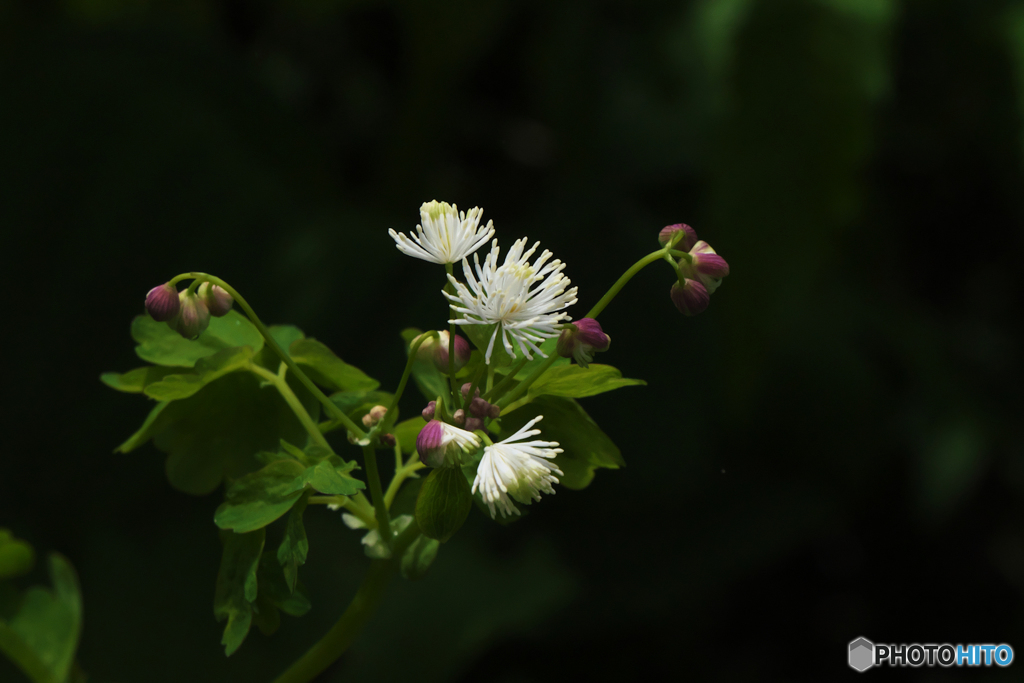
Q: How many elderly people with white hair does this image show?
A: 0